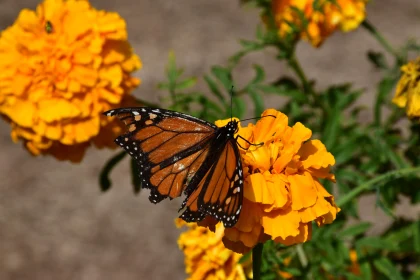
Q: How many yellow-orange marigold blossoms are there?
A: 5